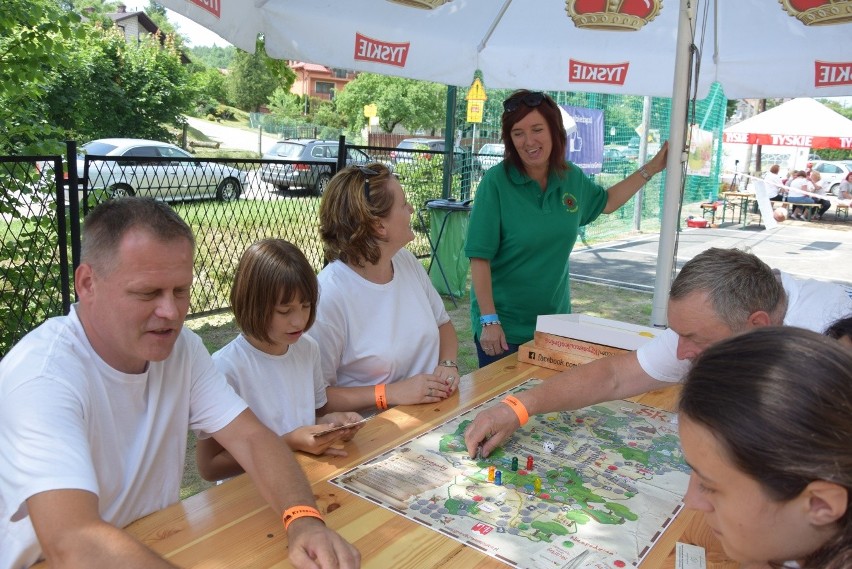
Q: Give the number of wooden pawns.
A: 5